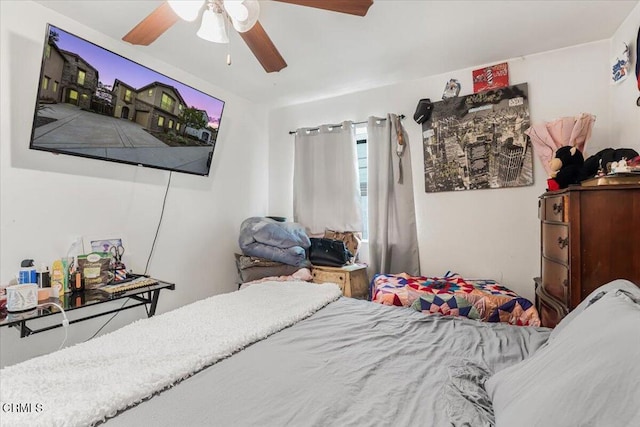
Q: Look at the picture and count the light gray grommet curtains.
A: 2